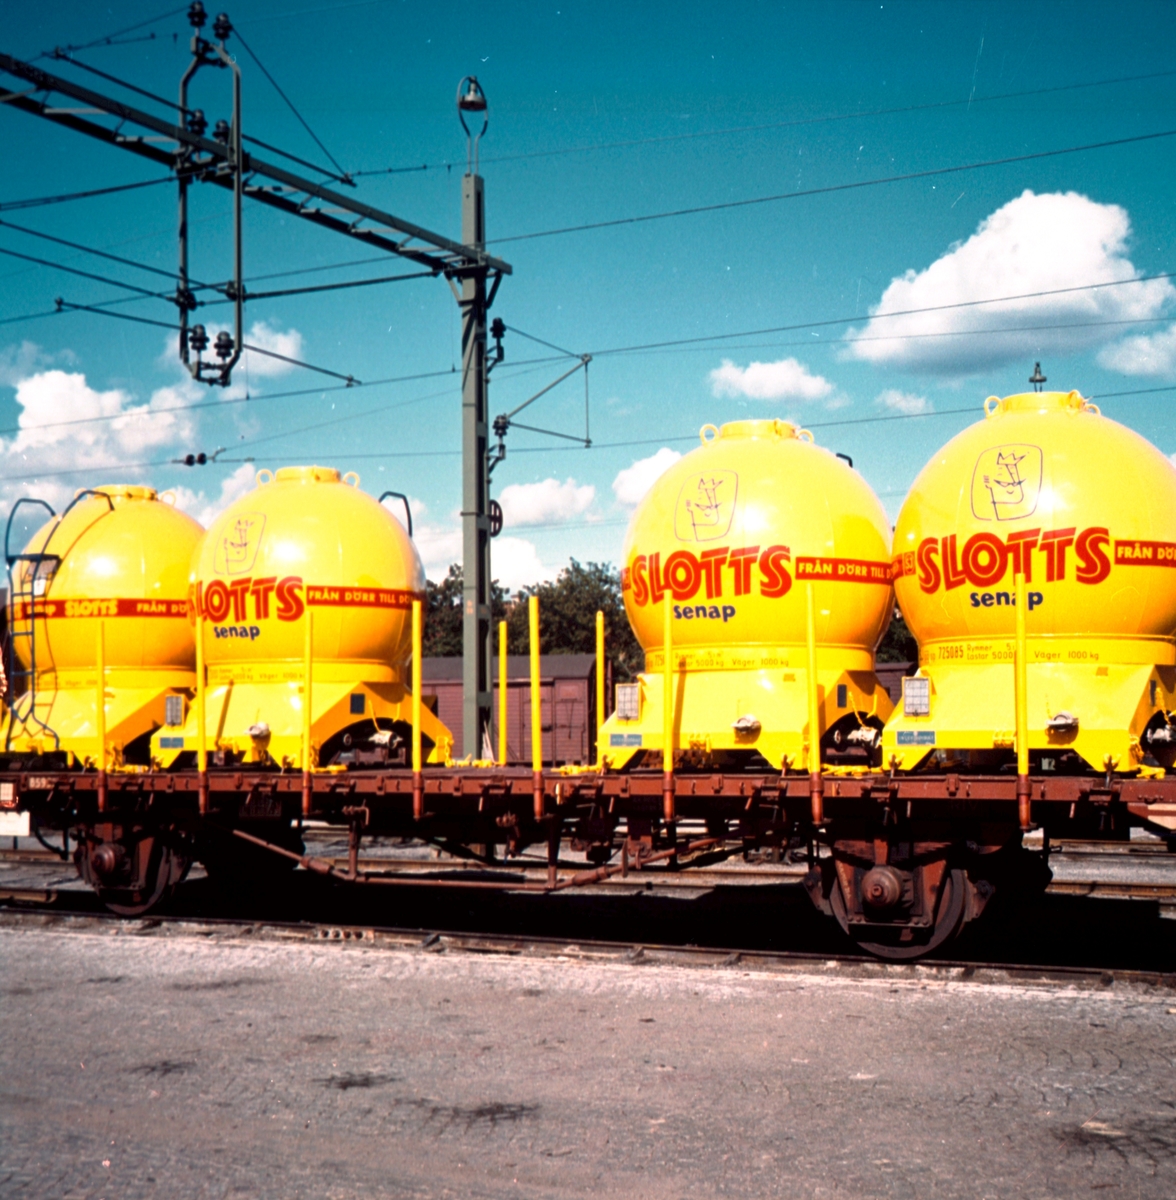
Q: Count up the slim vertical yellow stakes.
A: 10